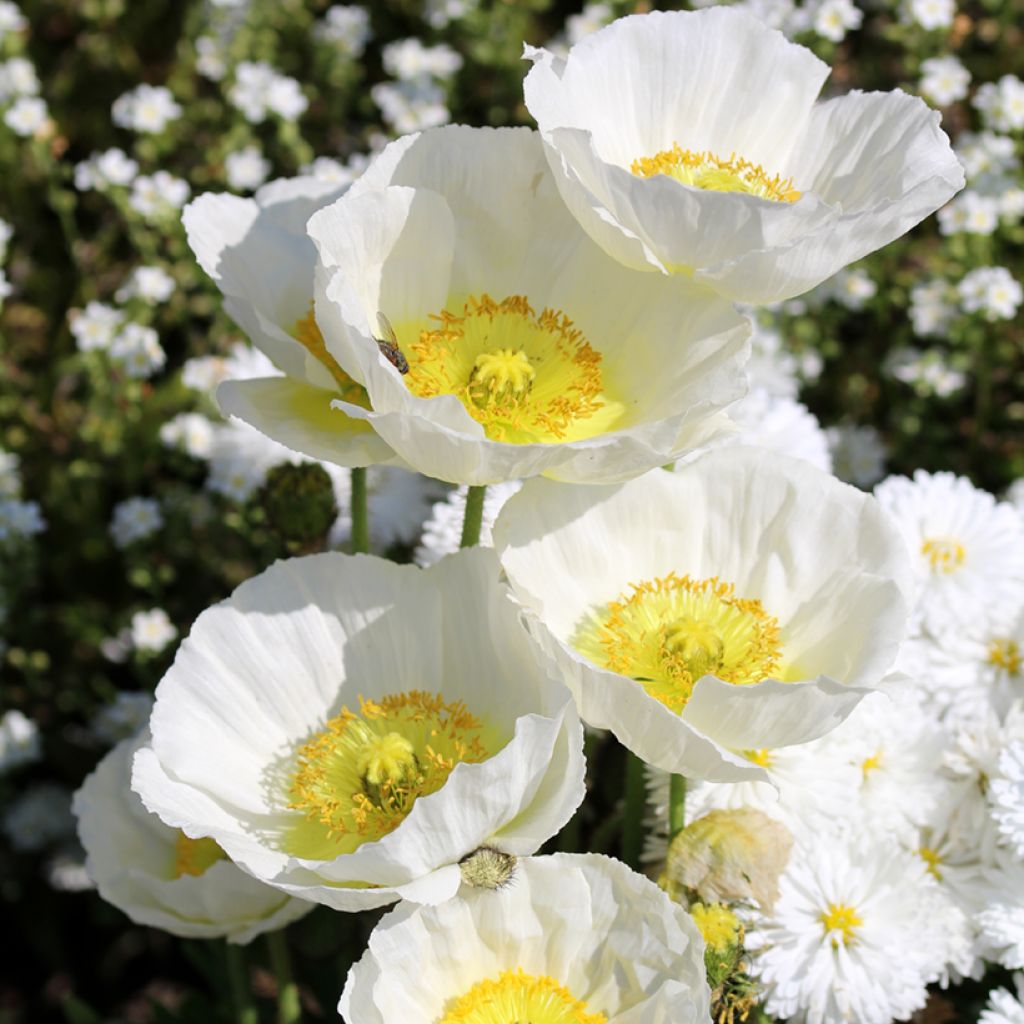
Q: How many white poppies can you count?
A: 7